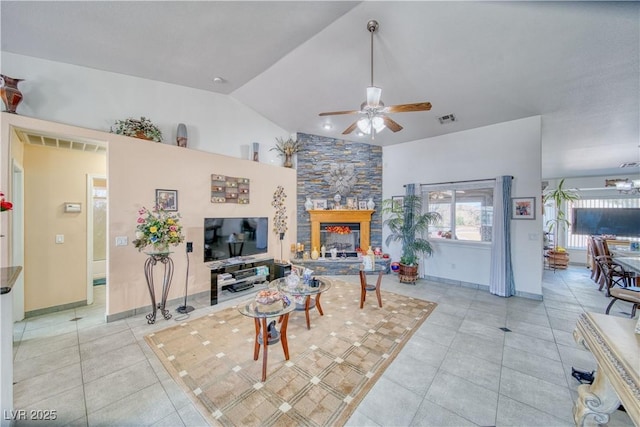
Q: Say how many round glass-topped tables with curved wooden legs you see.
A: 3